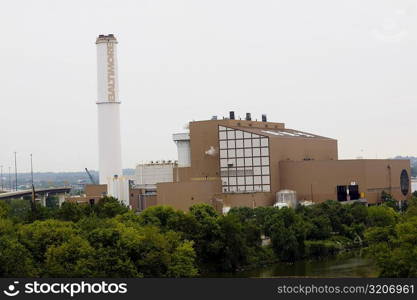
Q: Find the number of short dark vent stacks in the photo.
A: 3